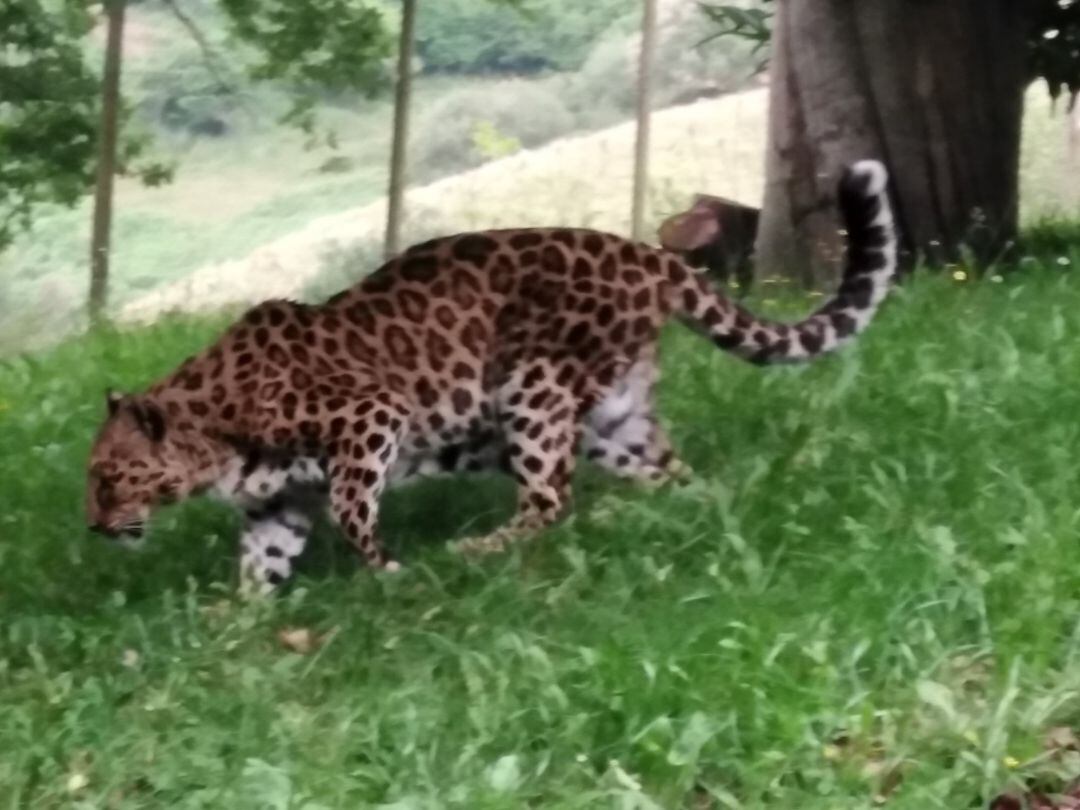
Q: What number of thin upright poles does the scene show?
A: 3